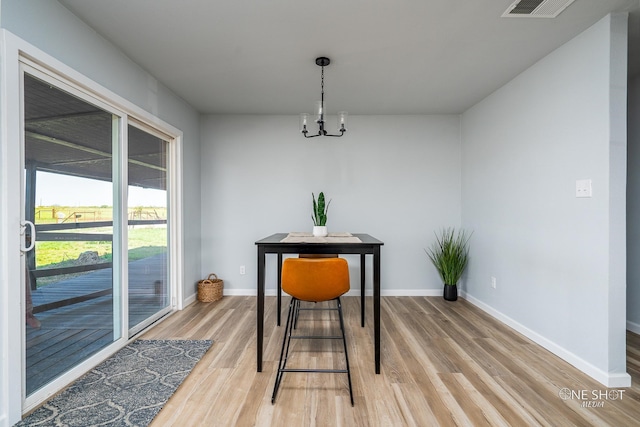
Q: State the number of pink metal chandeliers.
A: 0